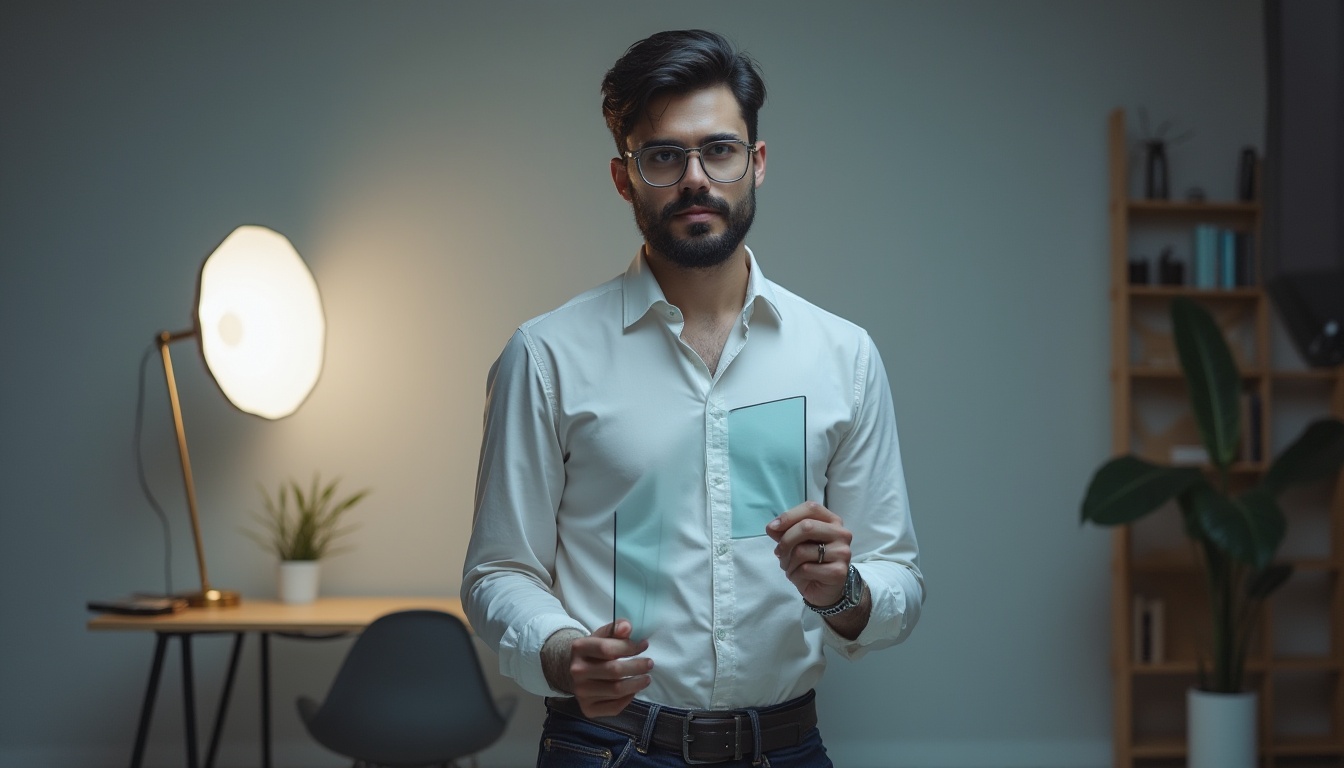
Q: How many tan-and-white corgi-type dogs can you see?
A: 0